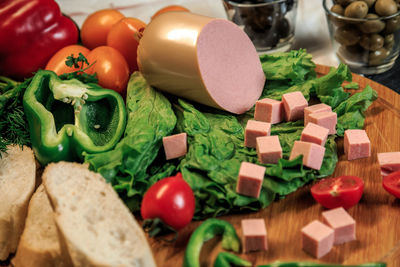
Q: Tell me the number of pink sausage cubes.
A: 15